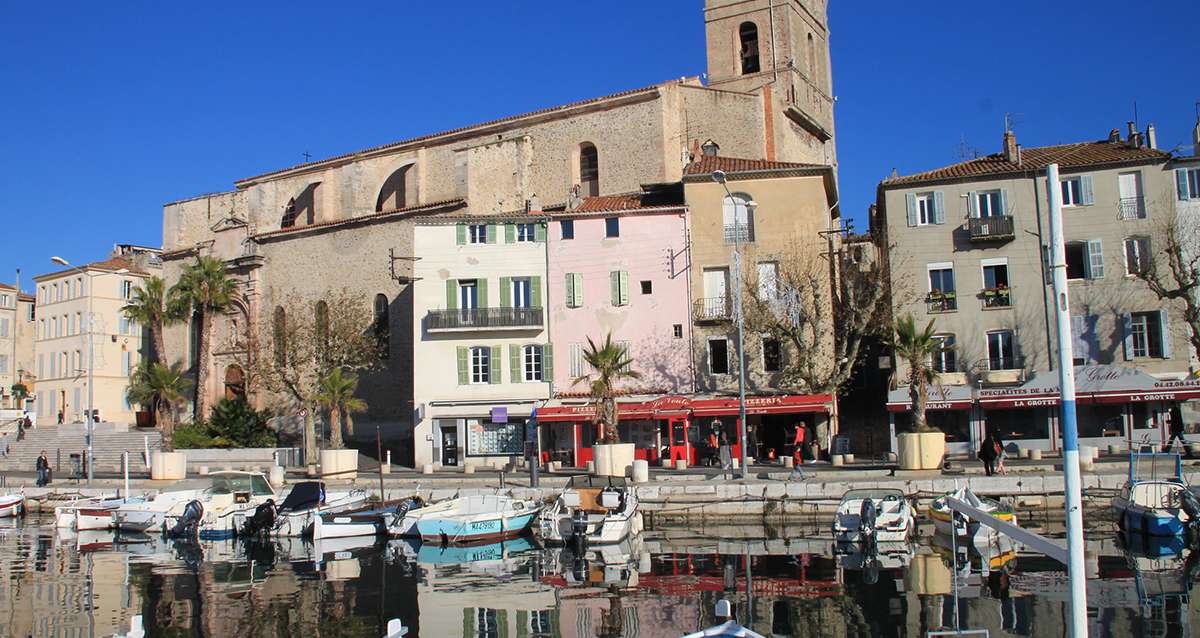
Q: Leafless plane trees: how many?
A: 3